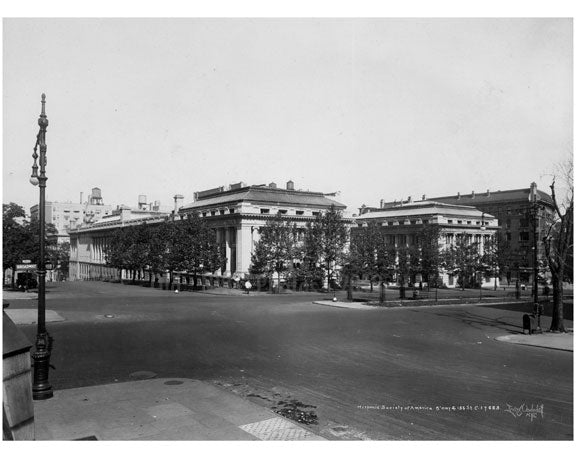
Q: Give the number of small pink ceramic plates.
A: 0